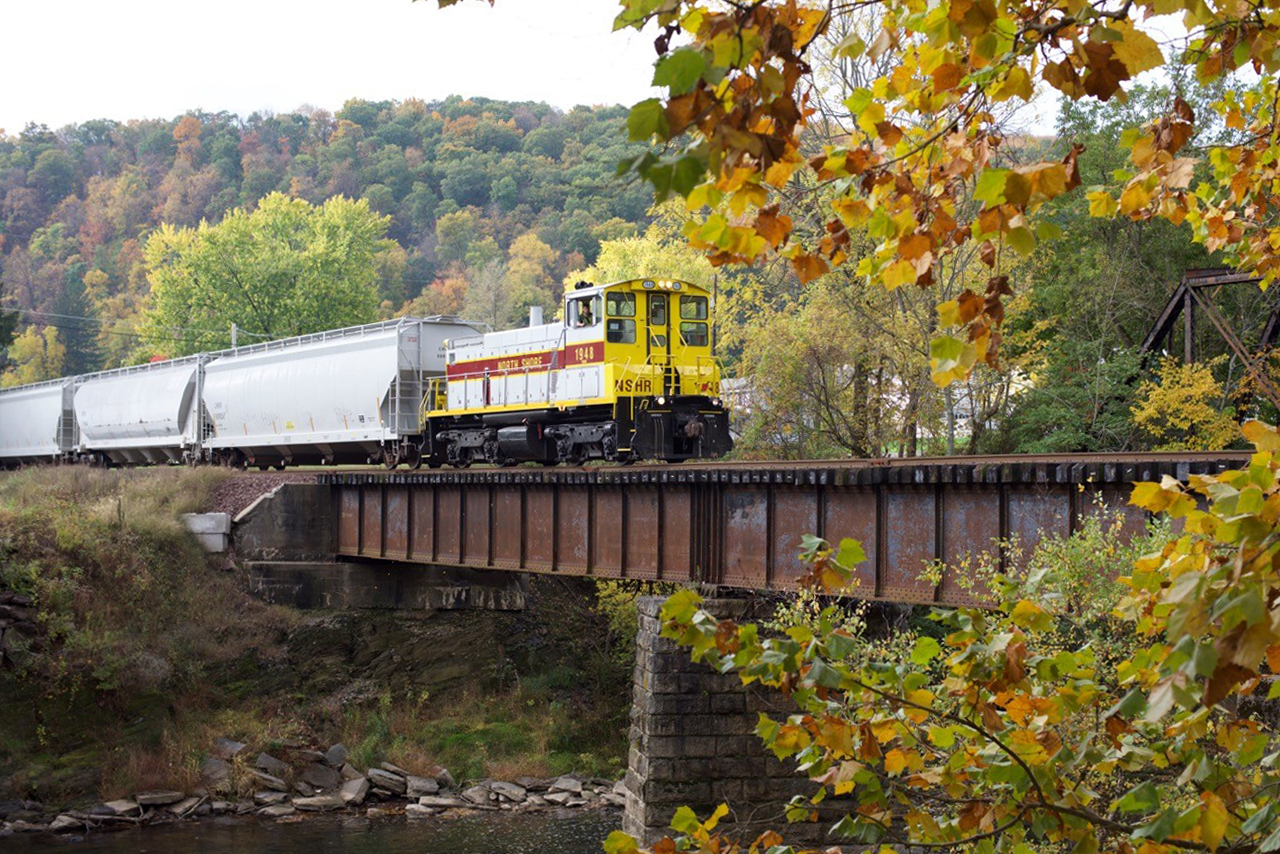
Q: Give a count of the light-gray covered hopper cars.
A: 3